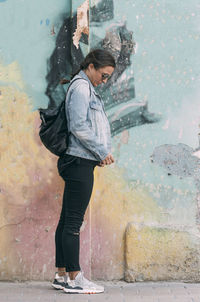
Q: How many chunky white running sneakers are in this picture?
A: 2